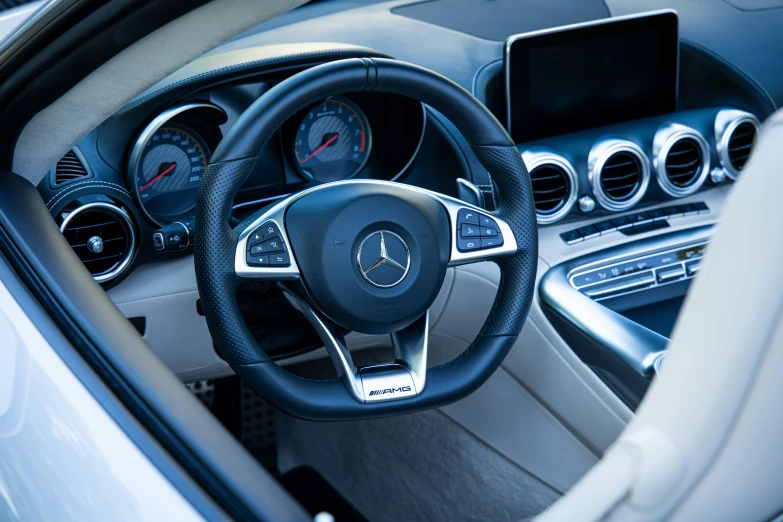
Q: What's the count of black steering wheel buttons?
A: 12